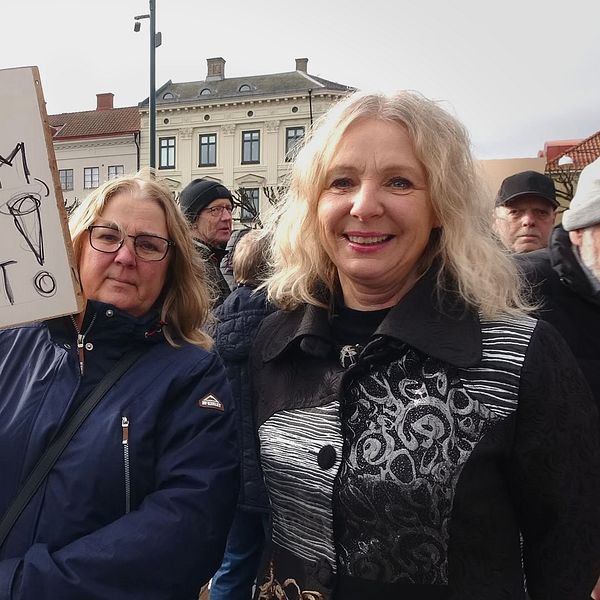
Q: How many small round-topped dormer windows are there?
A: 3